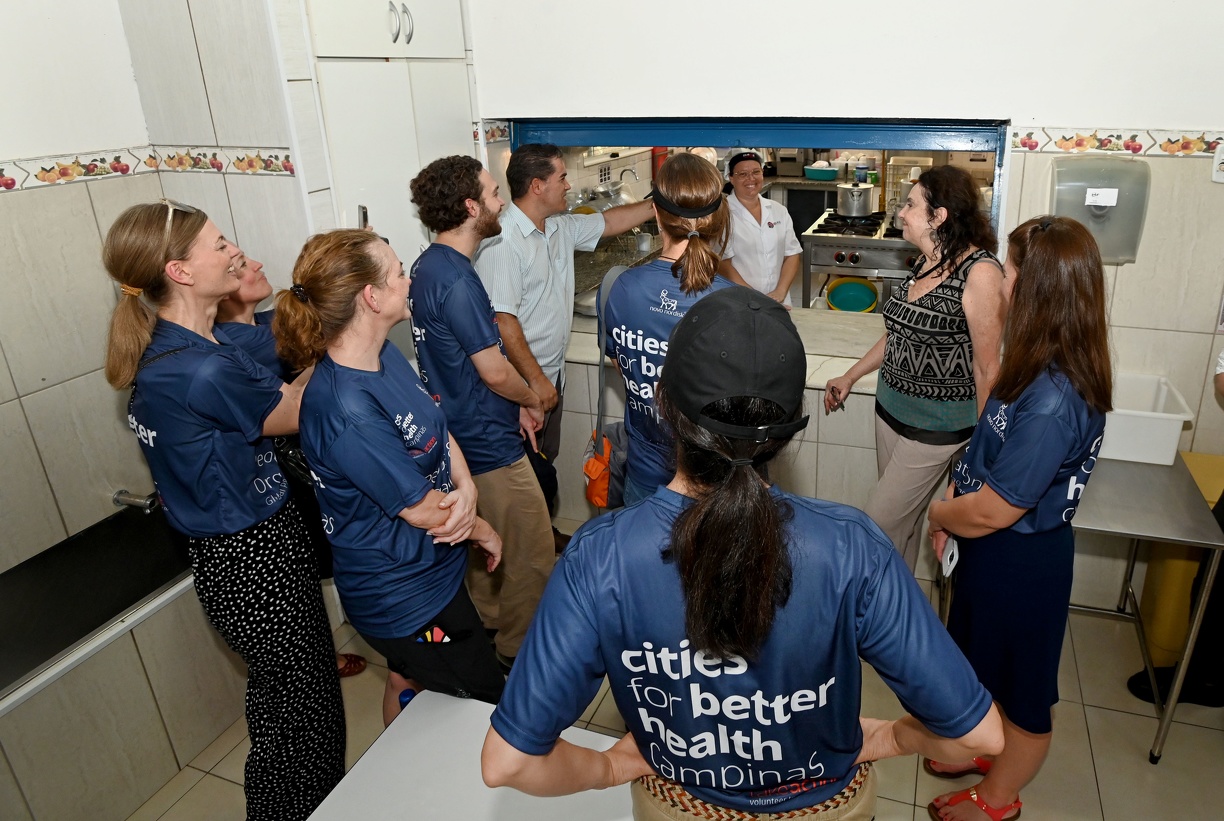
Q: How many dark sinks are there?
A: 1